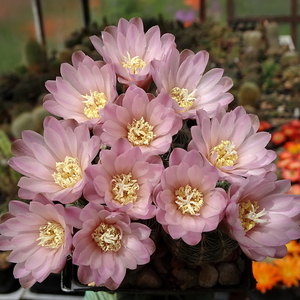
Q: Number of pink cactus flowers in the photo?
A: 11